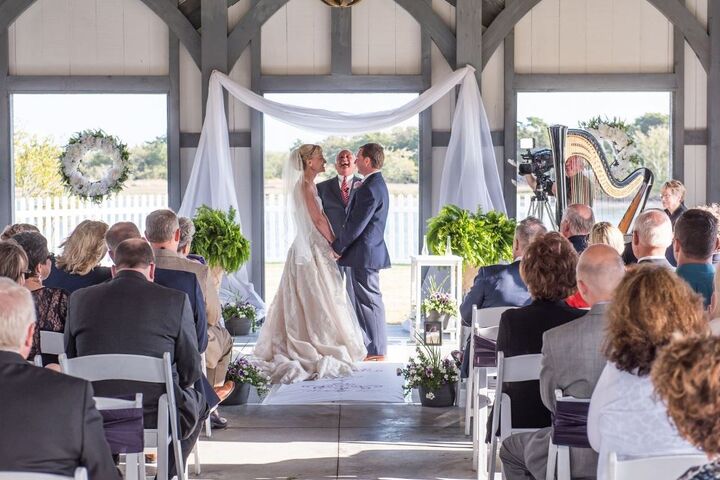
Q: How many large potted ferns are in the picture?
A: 2